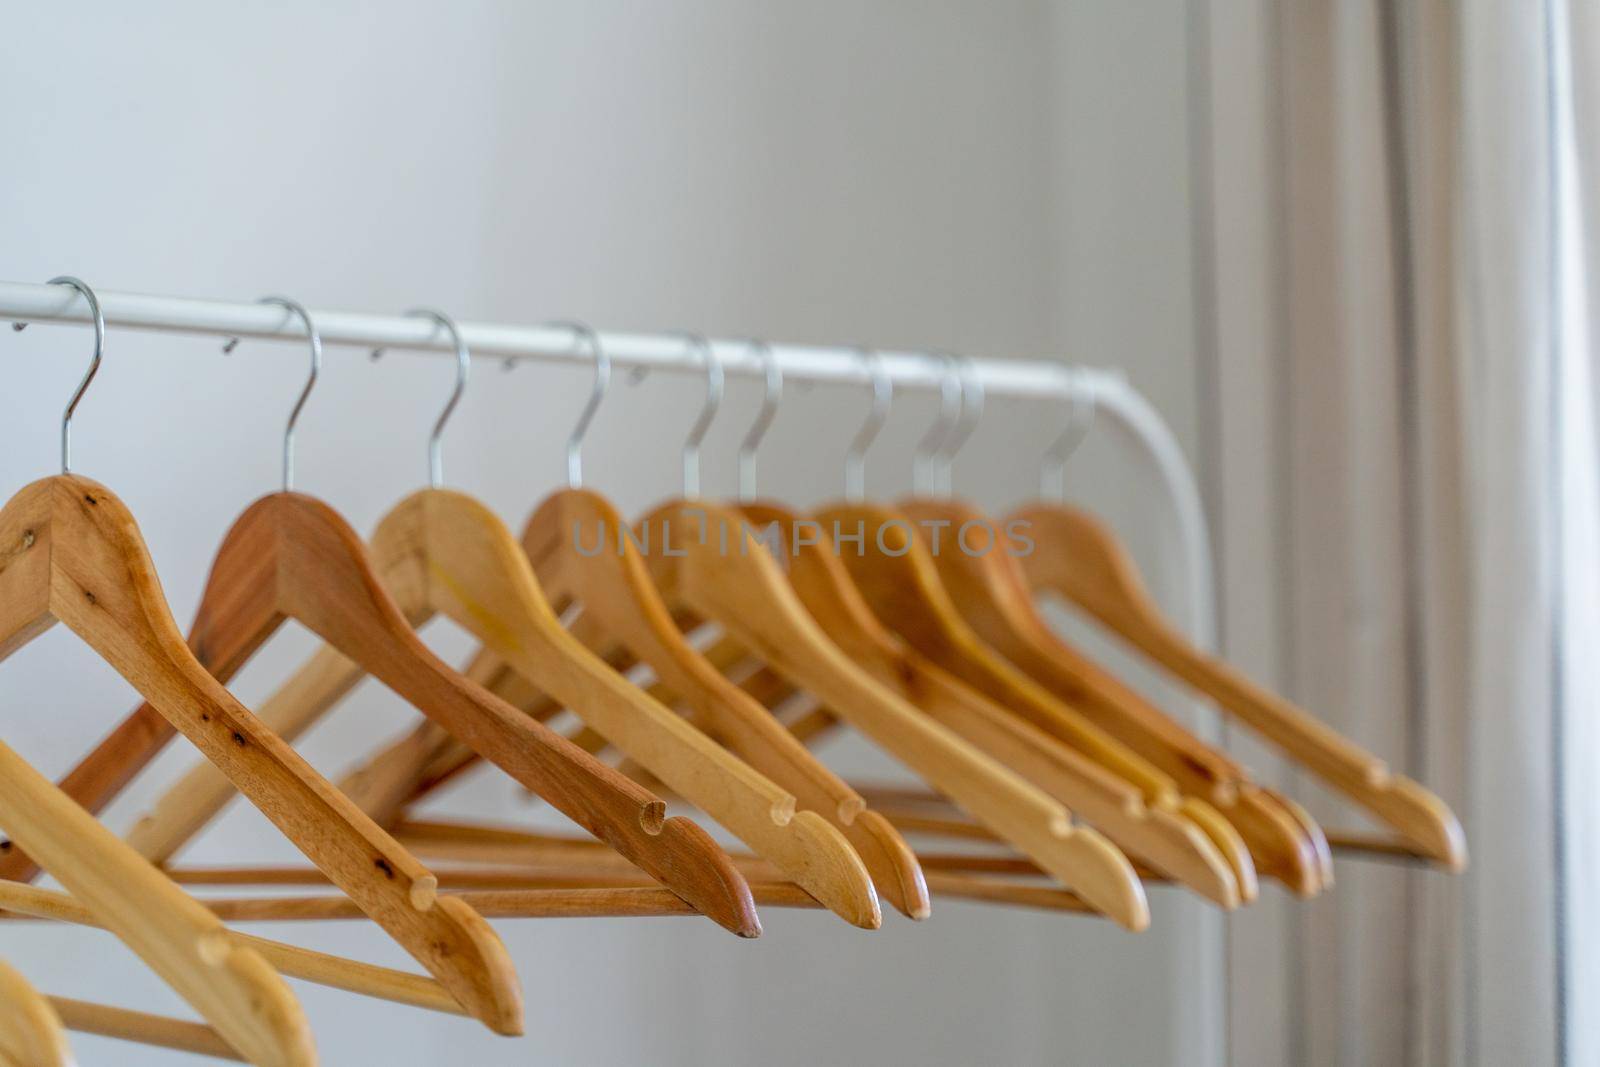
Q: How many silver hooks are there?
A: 10